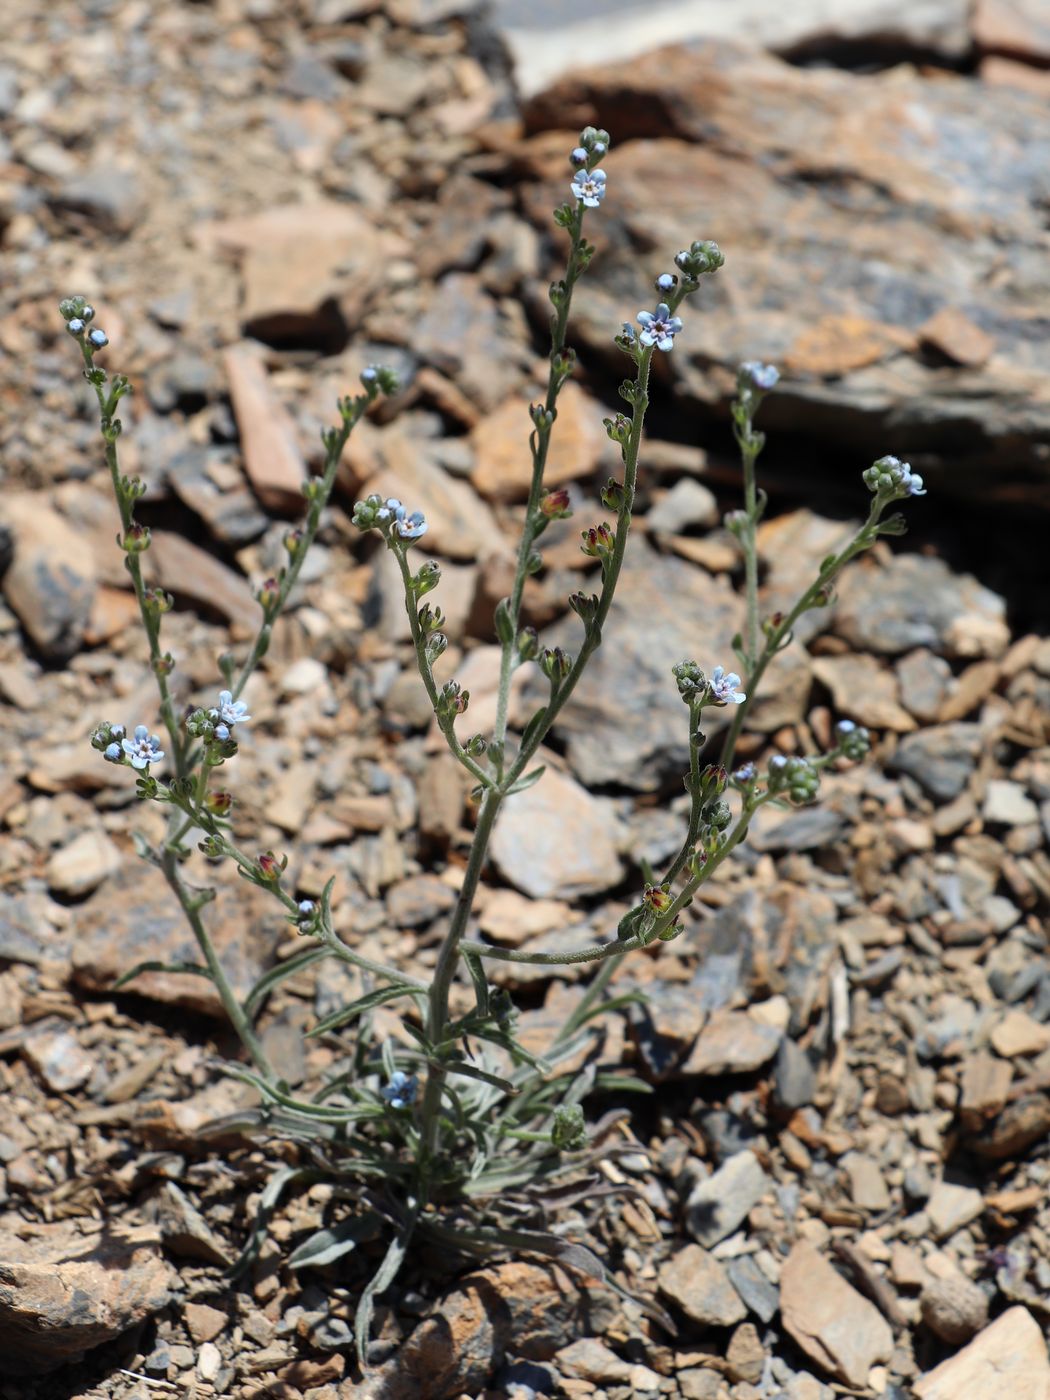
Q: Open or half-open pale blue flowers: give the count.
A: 9